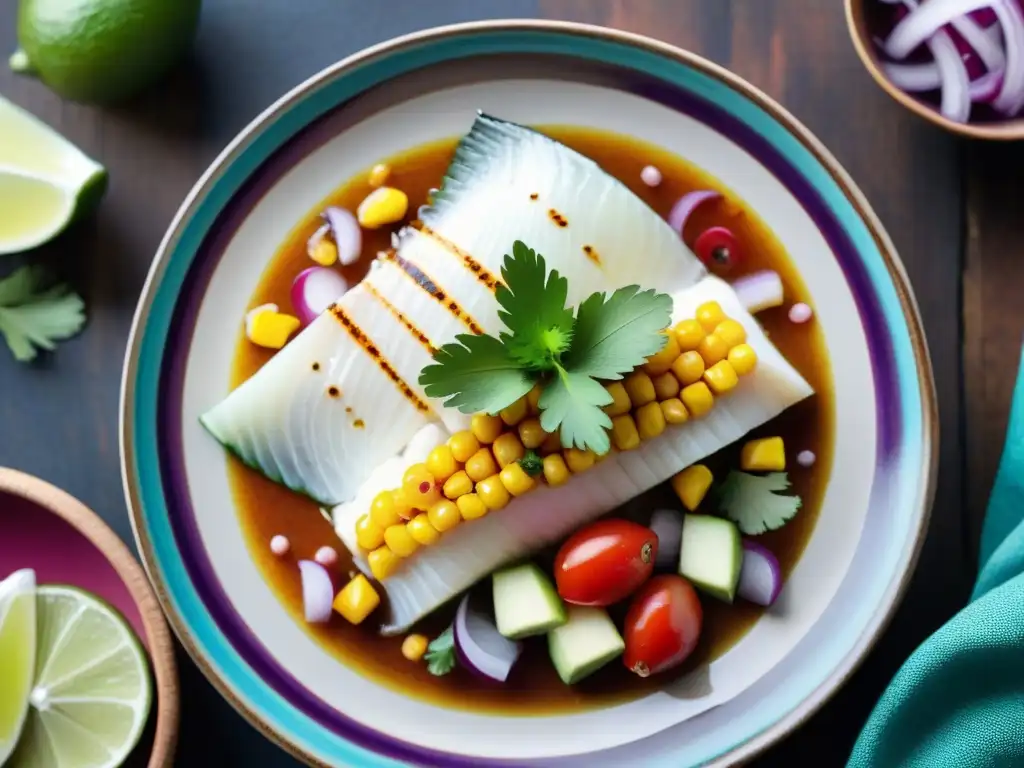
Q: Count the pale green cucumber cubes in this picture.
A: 3